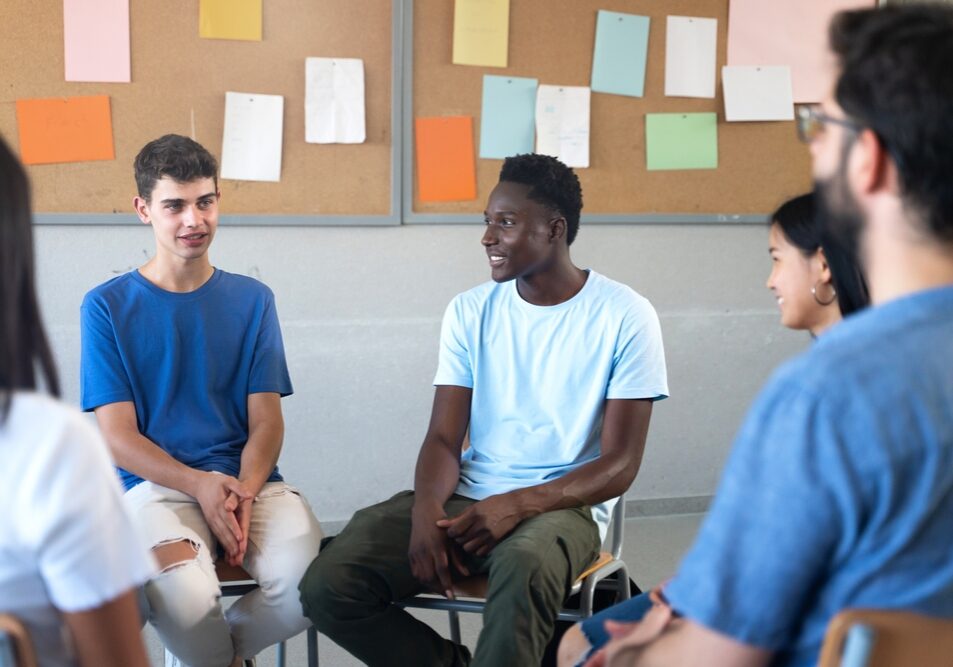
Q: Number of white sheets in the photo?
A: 5